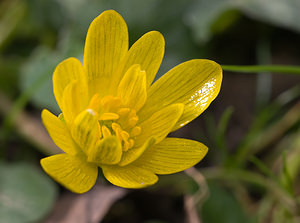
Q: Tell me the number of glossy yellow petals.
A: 14